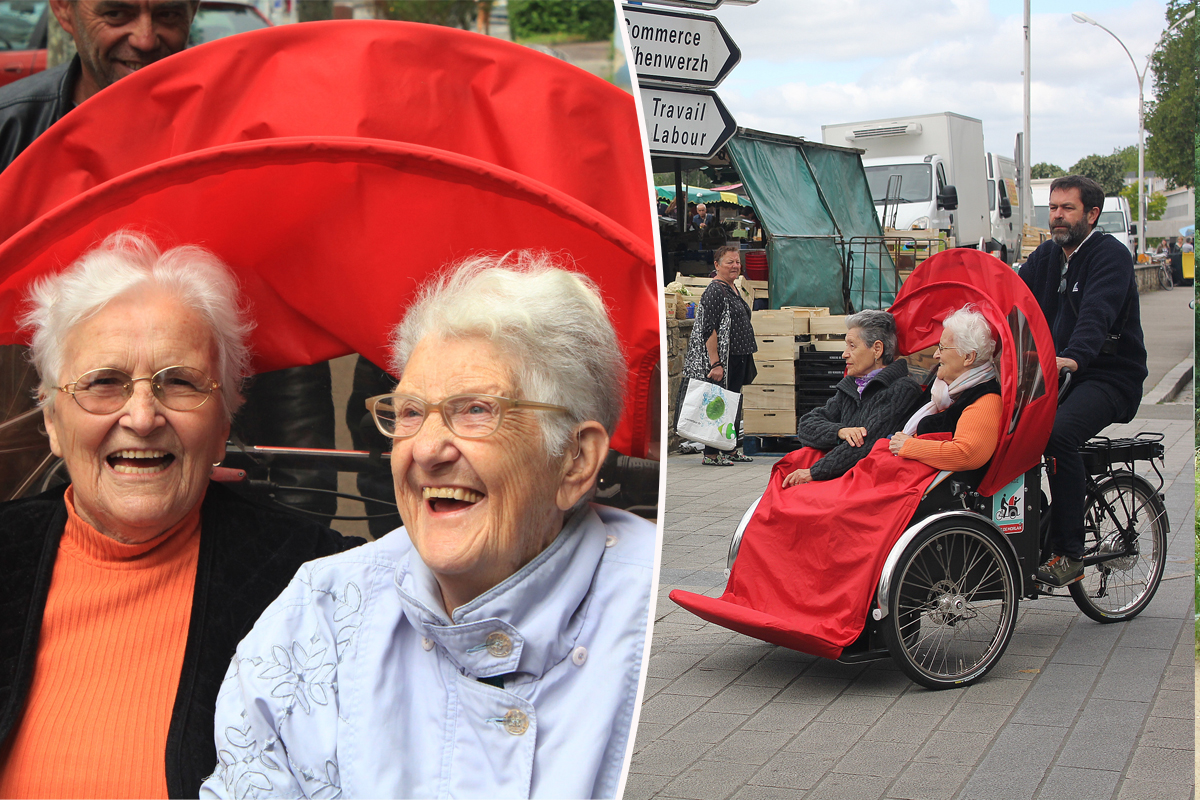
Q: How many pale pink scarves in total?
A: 1